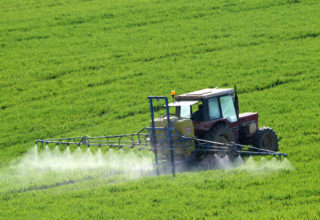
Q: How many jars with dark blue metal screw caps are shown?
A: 0